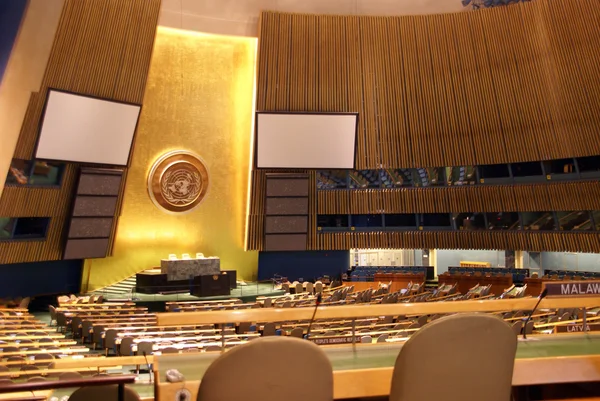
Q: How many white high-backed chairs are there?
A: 3